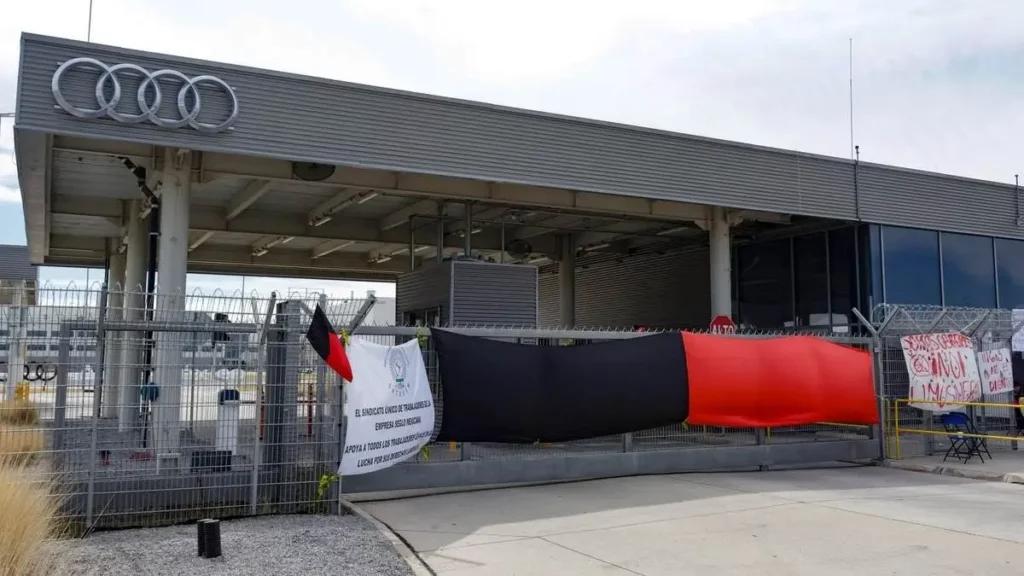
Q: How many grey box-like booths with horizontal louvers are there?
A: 1